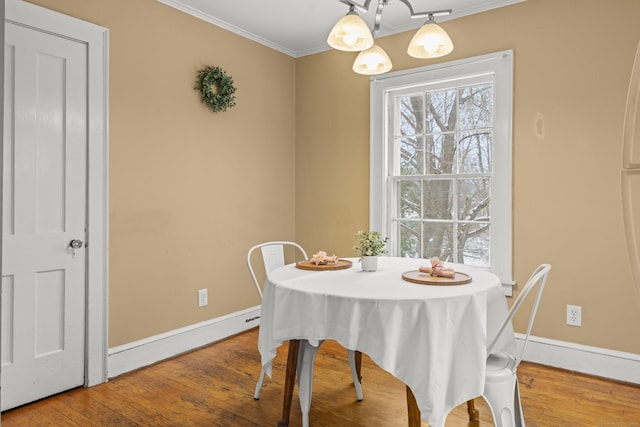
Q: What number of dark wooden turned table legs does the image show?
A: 4